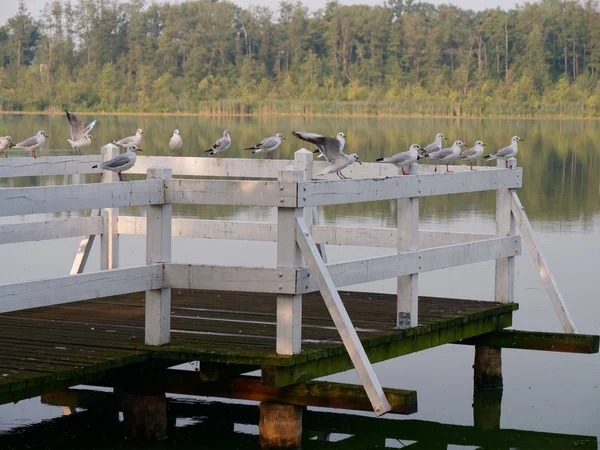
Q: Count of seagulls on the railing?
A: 15